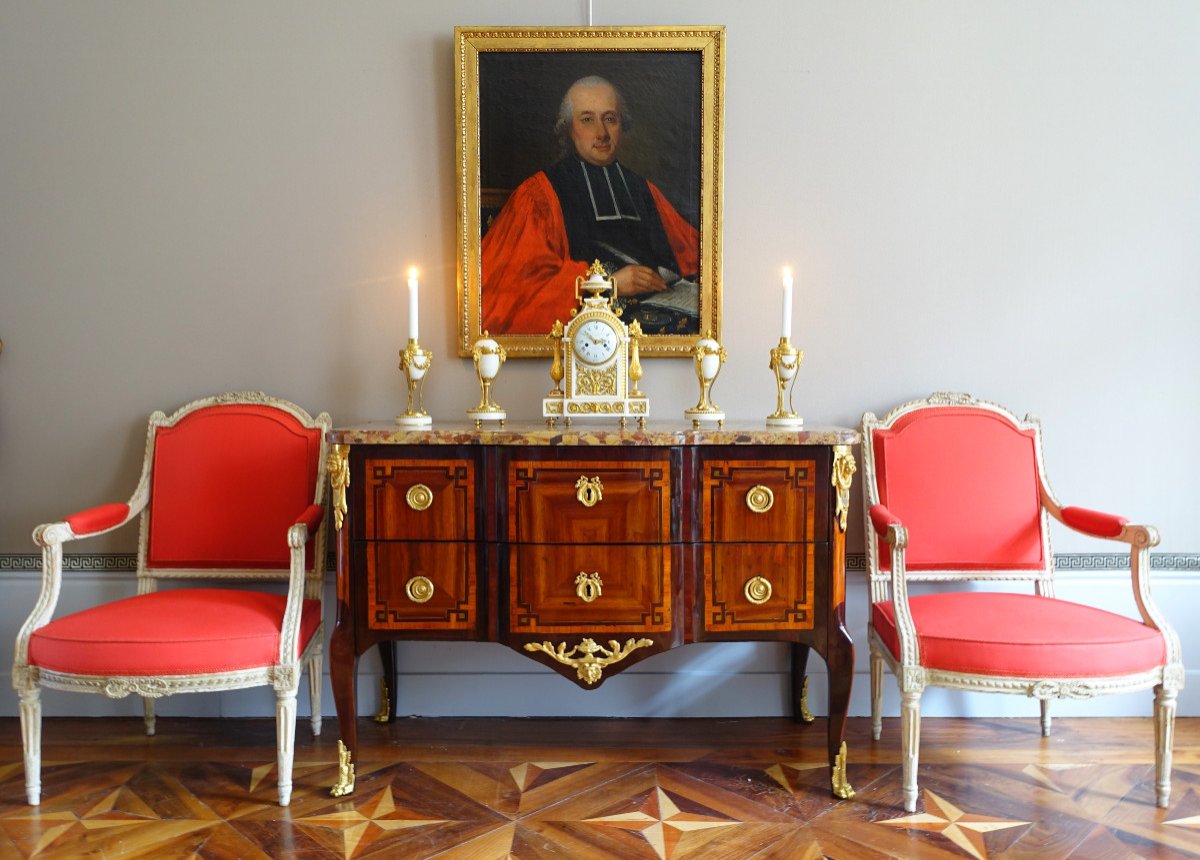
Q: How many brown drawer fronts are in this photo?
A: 6